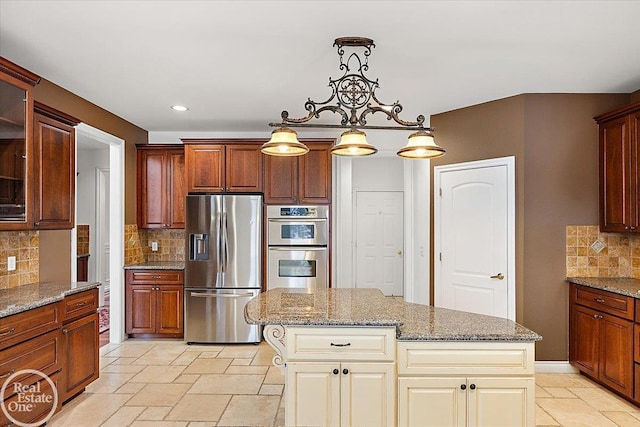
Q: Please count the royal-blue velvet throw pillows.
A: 0